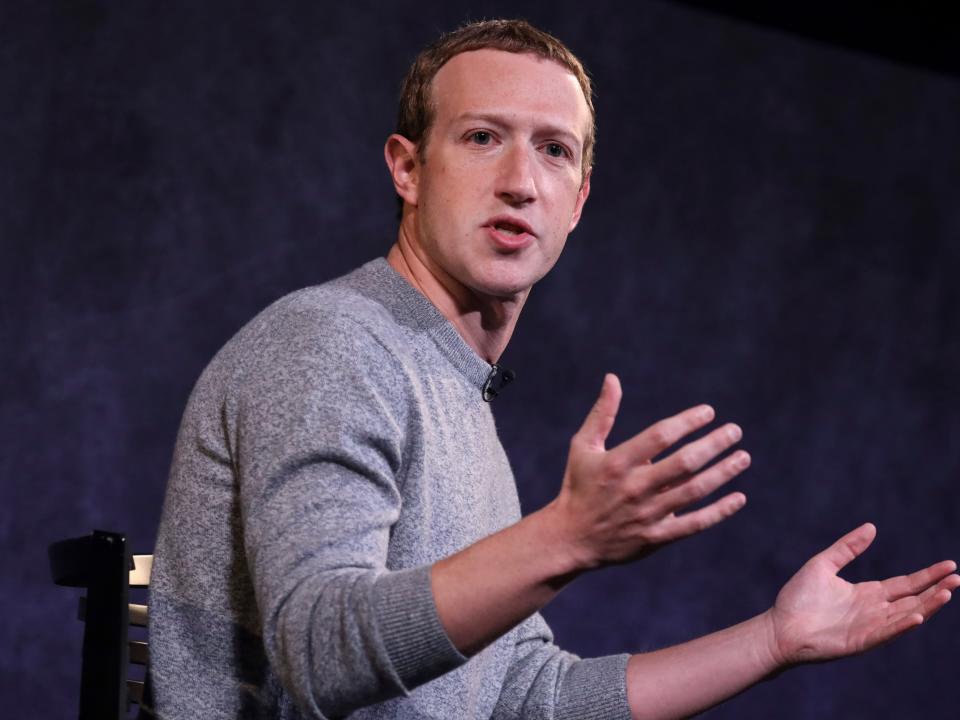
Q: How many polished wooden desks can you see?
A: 0